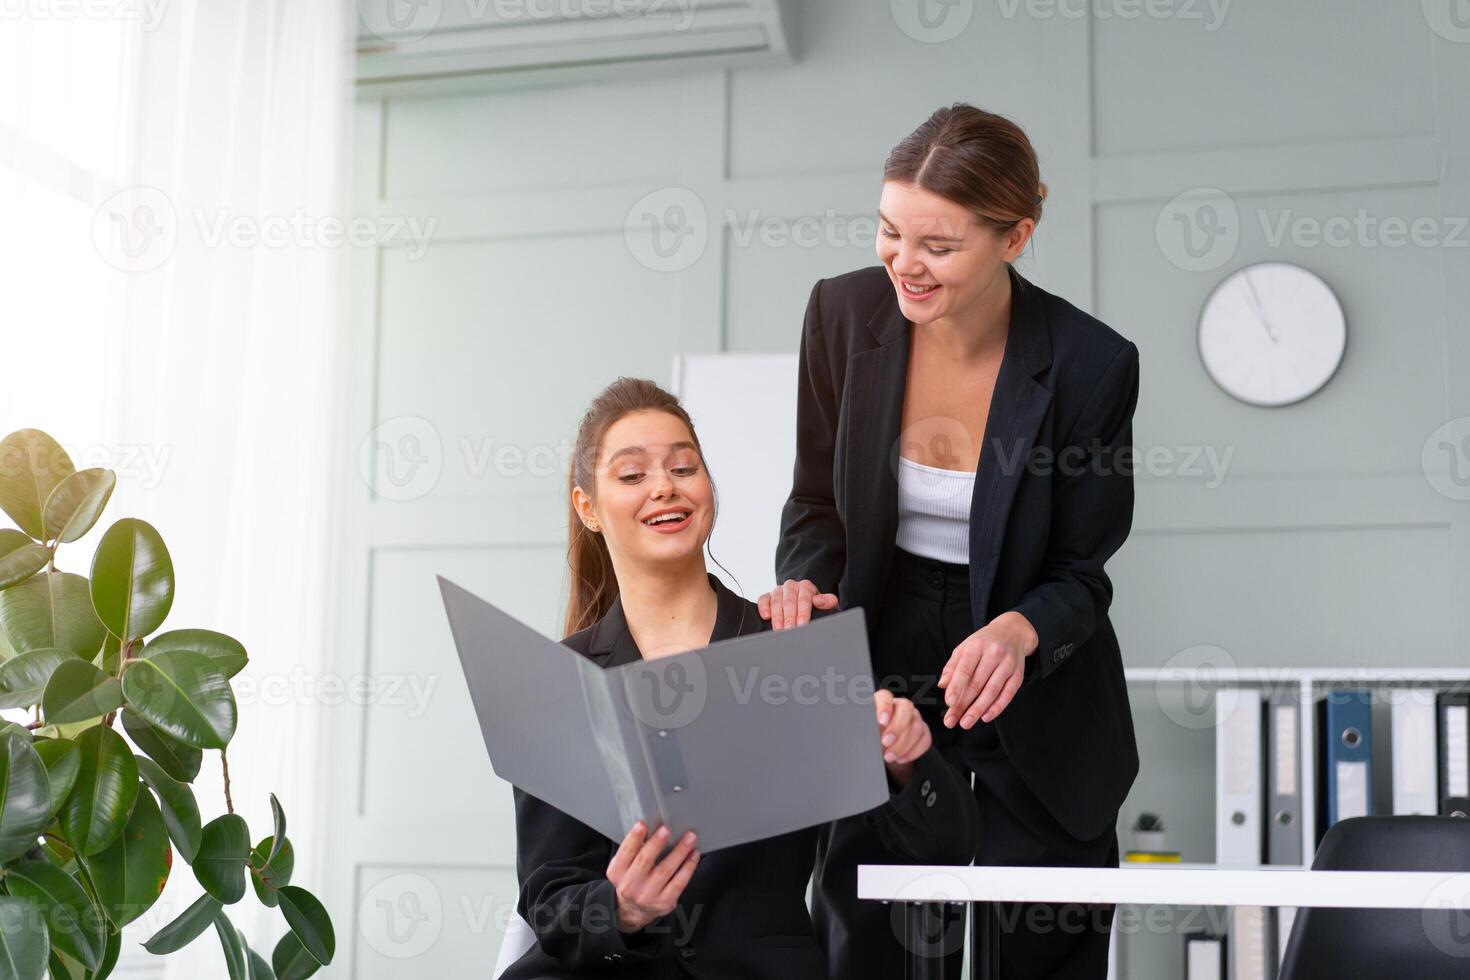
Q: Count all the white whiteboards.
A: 1